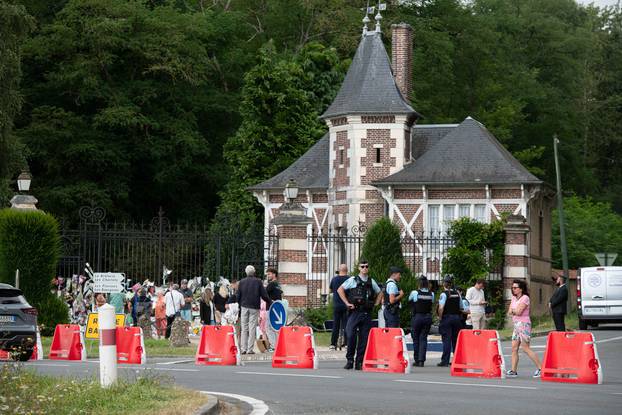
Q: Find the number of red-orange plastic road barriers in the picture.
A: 8